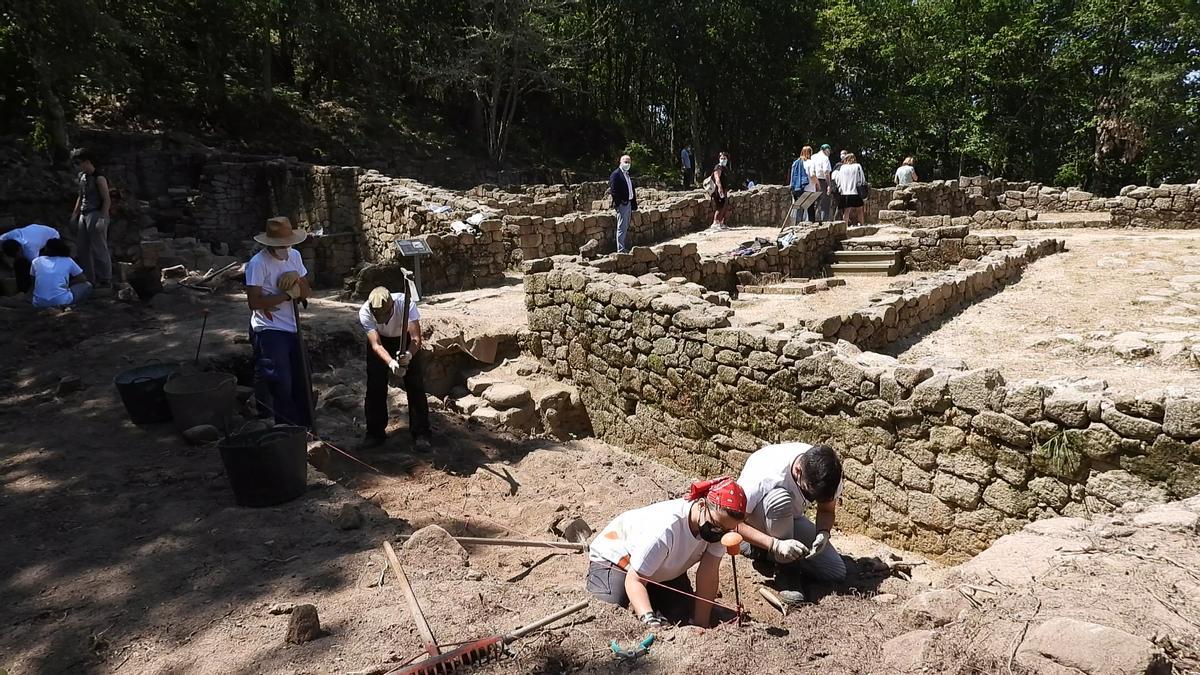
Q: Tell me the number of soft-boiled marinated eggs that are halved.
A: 0